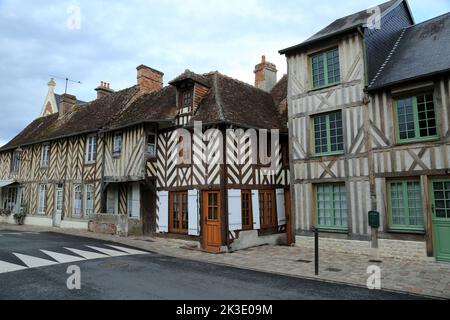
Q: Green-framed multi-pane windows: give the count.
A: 5